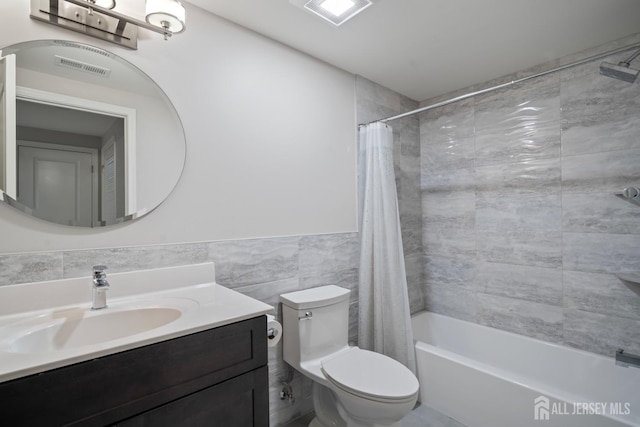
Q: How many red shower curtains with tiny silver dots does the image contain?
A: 0